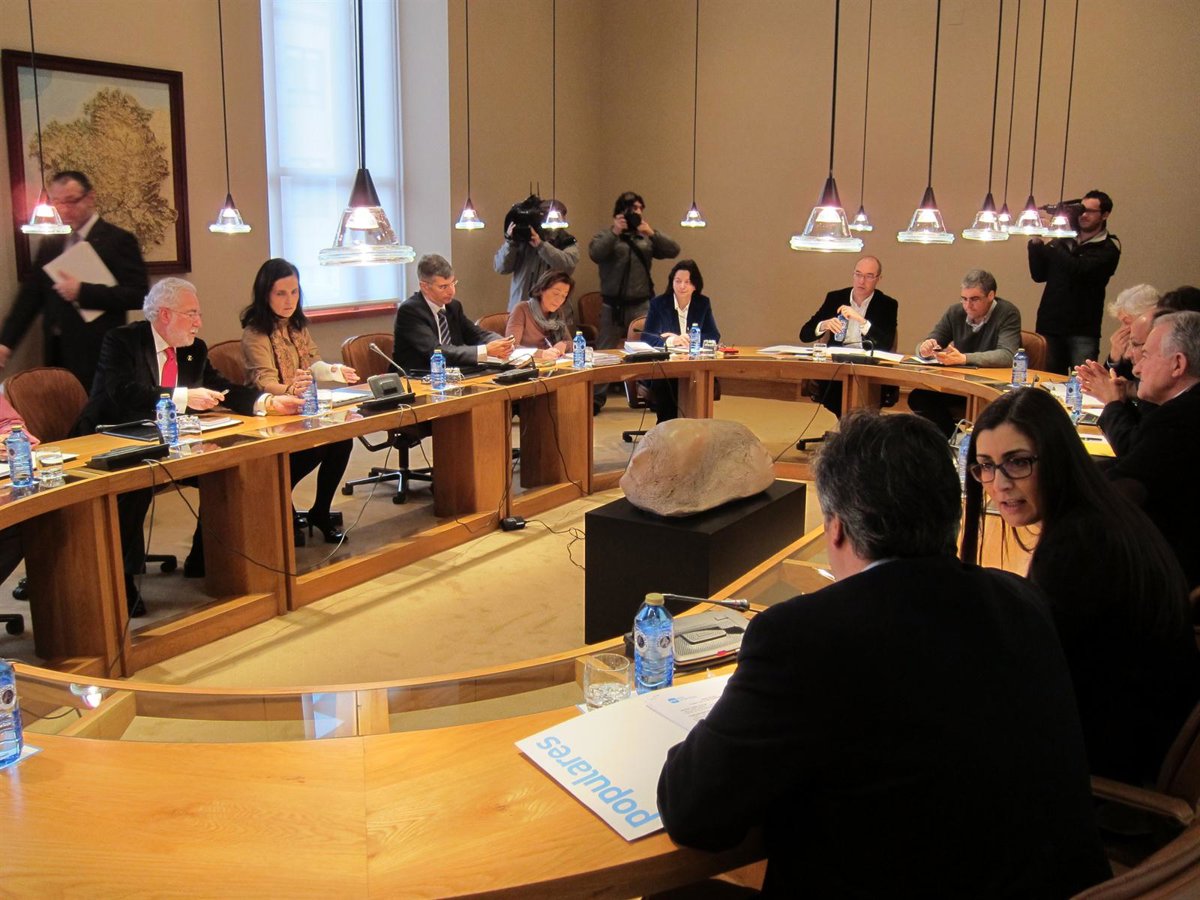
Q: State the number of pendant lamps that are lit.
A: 13